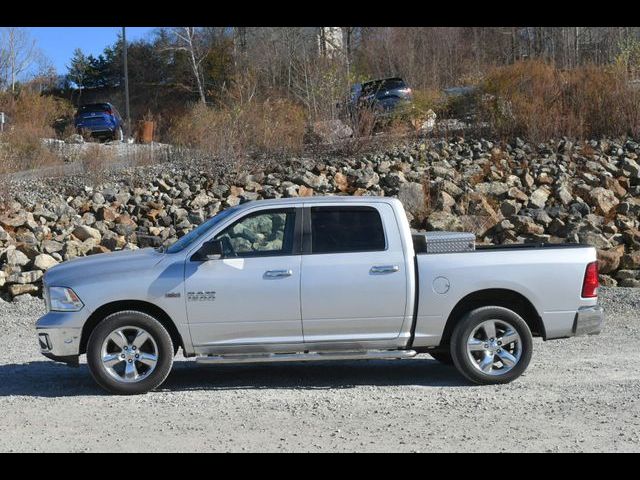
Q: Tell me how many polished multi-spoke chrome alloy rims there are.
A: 2